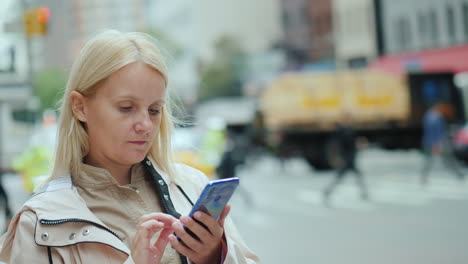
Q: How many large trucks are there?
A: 1